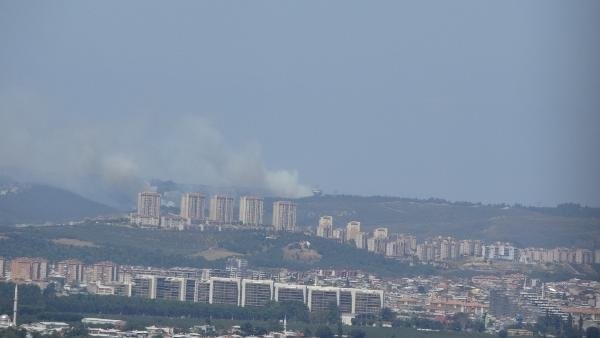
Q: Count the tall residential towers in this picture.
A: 5